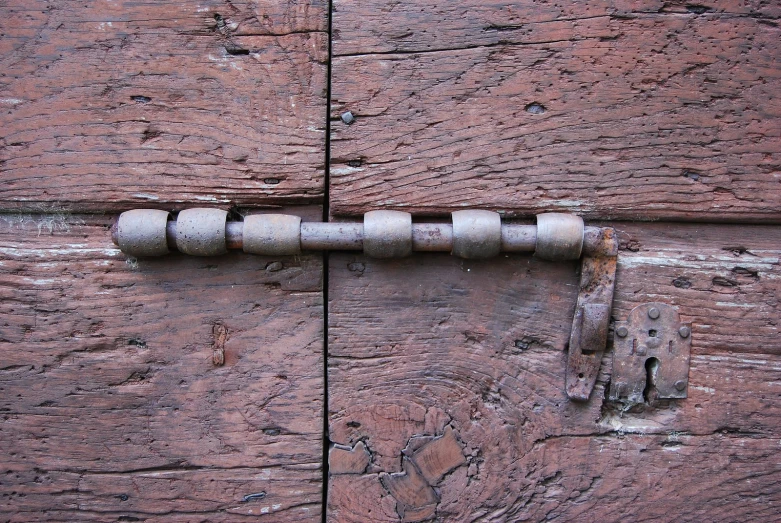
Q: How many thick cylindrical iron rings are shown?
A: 6